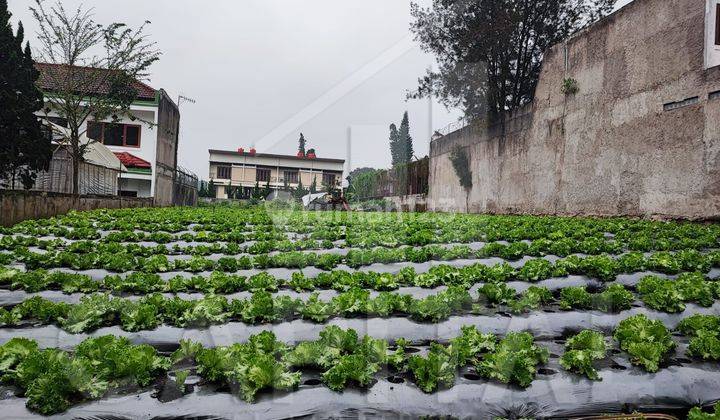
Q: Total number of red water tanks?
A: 4